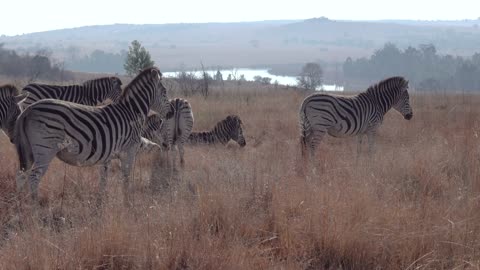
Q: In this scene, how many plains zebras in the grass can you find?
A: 7